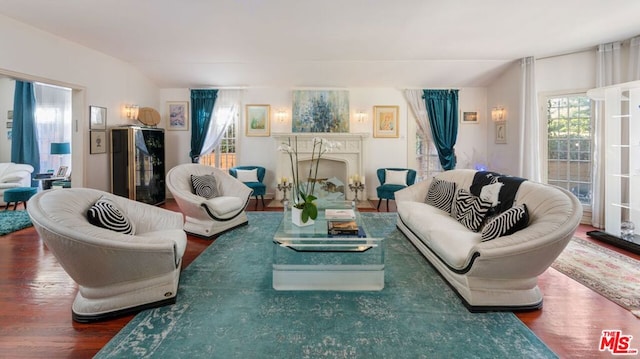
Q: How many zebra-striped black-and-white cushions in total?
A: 5